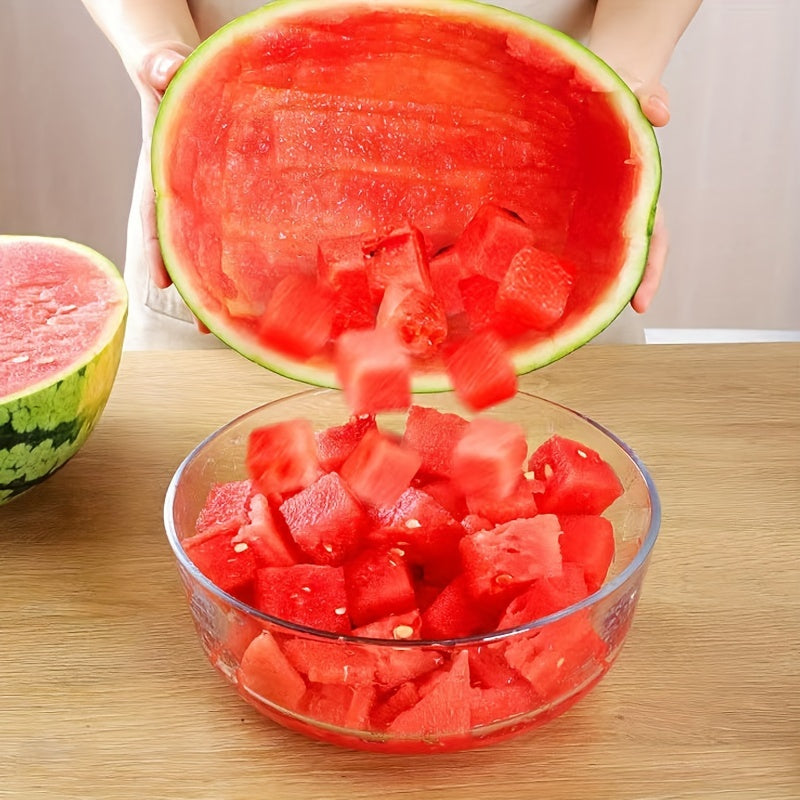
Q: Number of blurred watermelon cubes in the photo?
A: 6